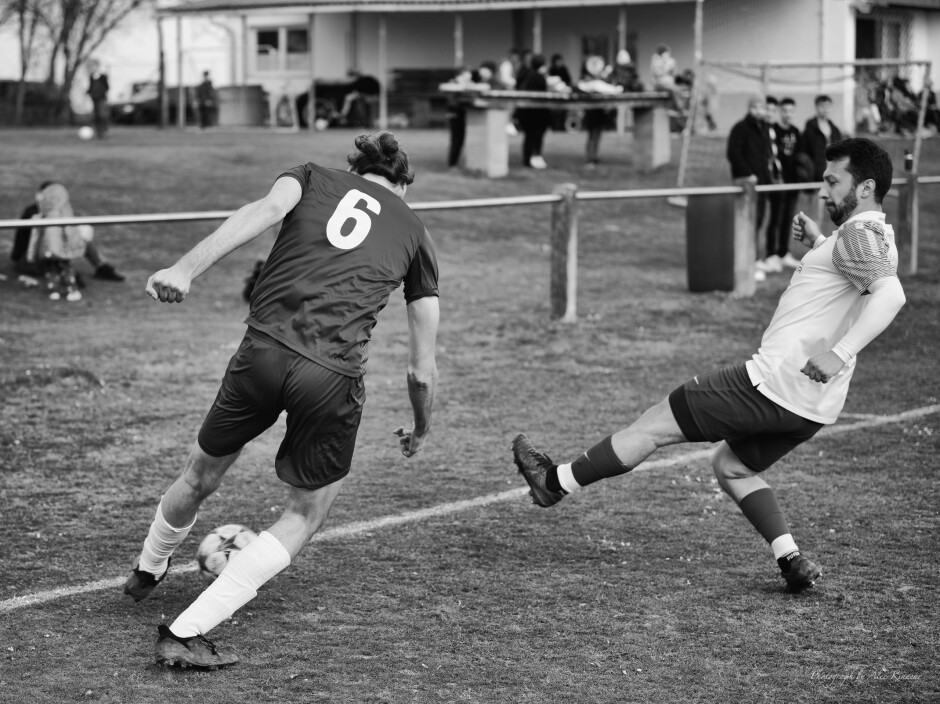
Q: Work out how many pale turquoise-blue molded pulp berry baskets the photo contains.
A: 0